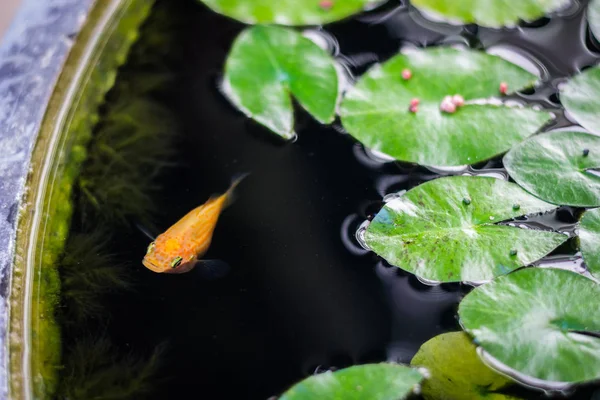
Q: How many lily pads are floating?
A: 12